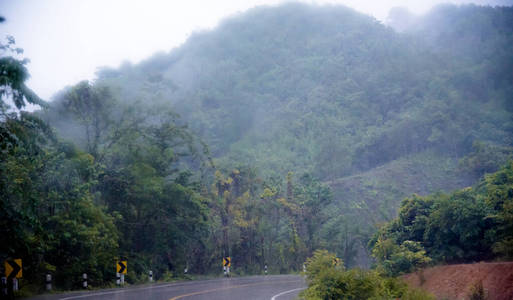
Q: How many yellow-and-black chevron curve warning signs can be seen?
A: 3